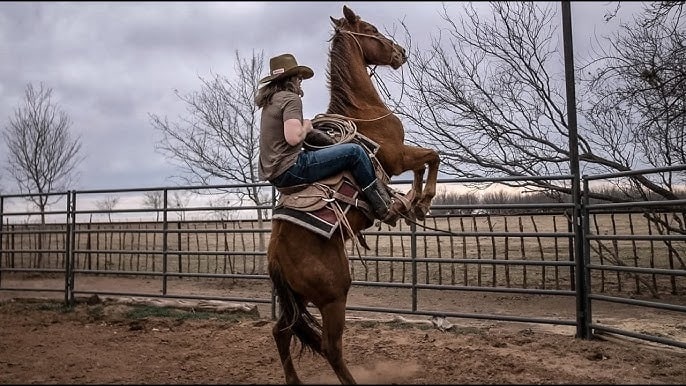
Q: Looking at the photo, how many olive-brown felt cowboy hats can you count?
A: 1